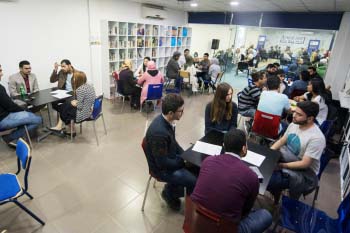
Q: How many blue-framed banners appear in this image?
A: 2